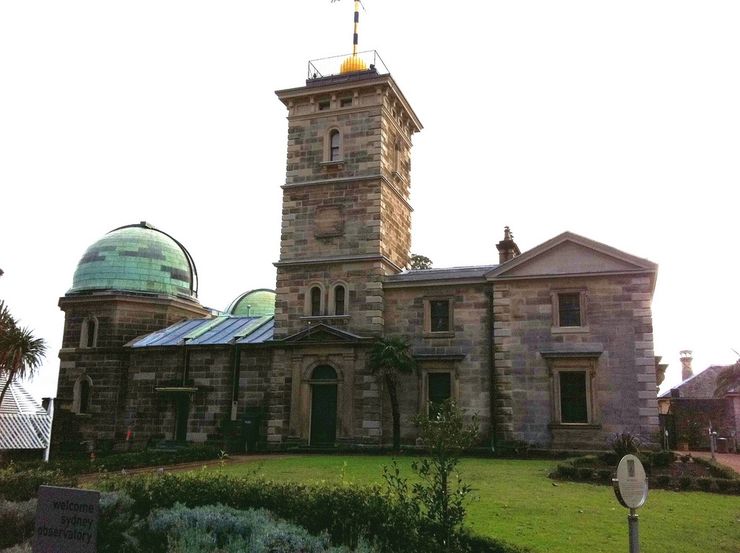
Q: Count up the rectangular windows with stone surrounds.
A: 4